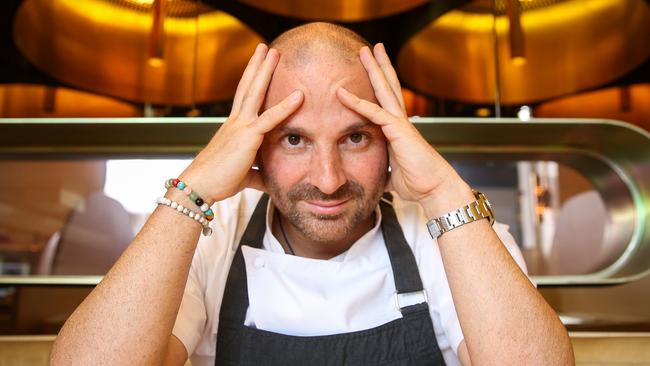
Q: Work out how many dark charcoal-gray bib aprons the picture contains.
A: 1